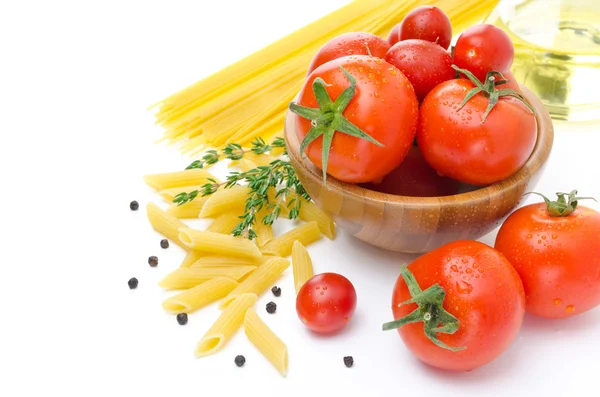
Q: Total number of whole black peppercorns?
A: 9